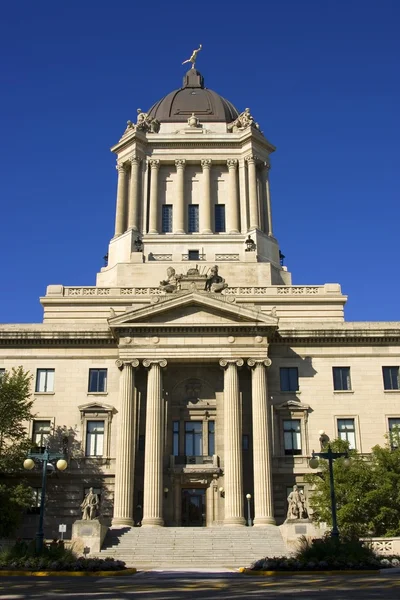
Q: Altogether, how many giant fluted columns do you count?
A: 4